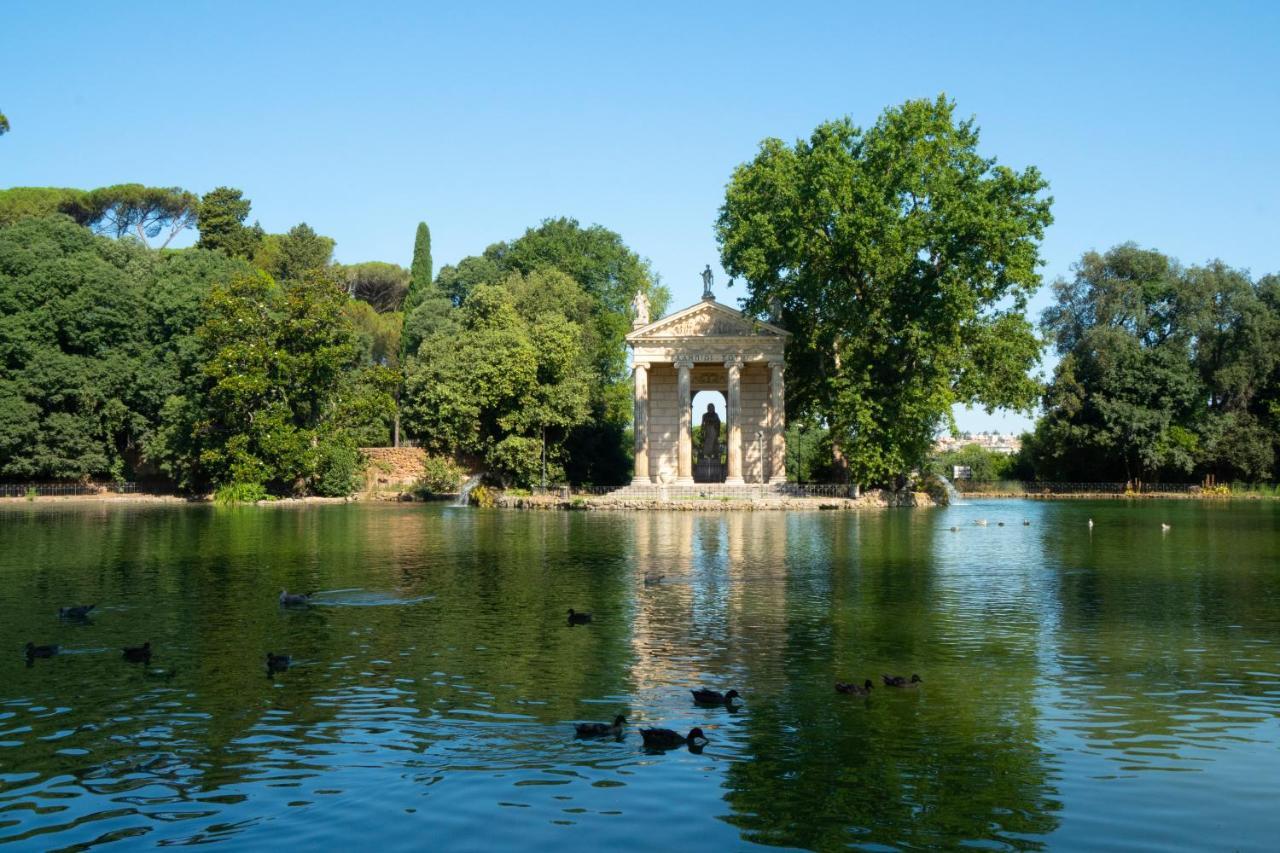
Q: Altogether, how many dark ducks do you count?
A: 12